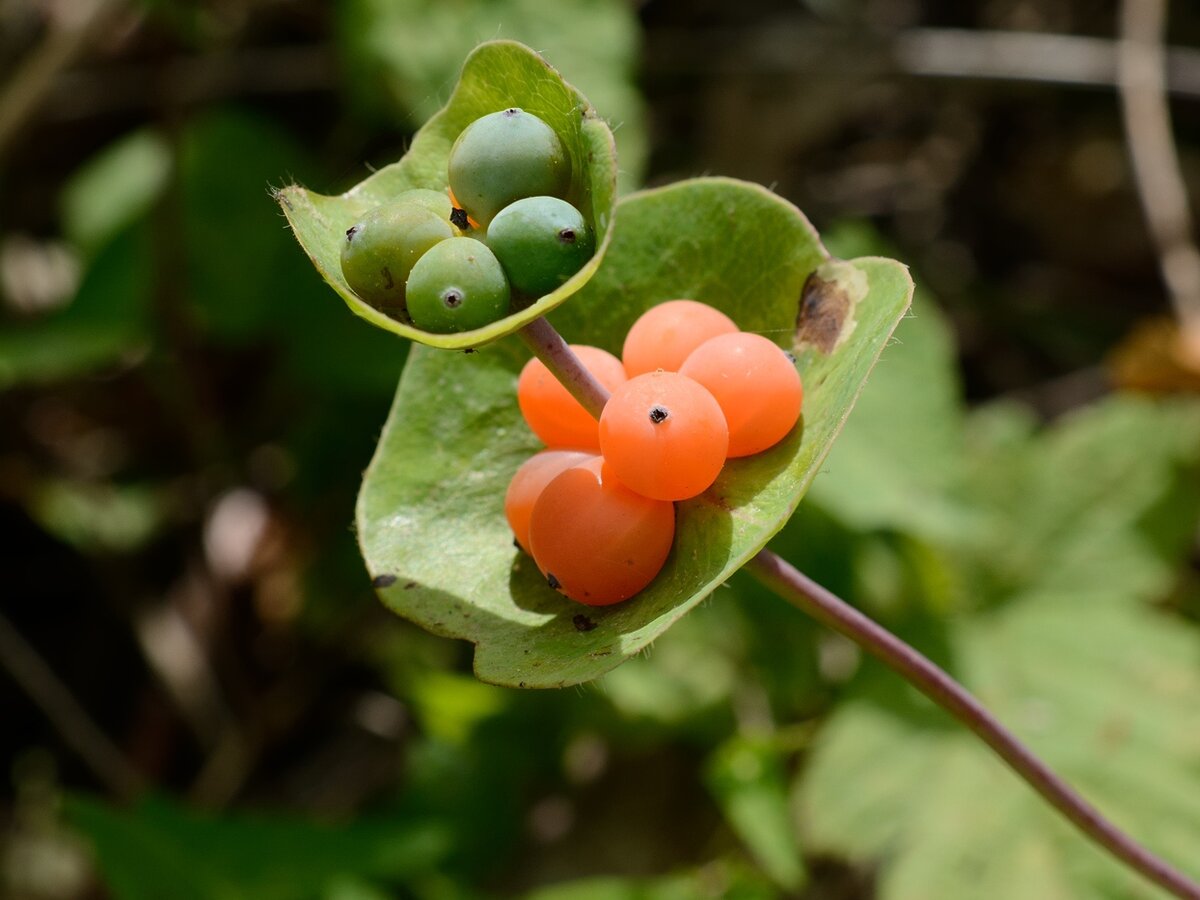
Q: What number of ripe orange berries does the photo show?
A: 6